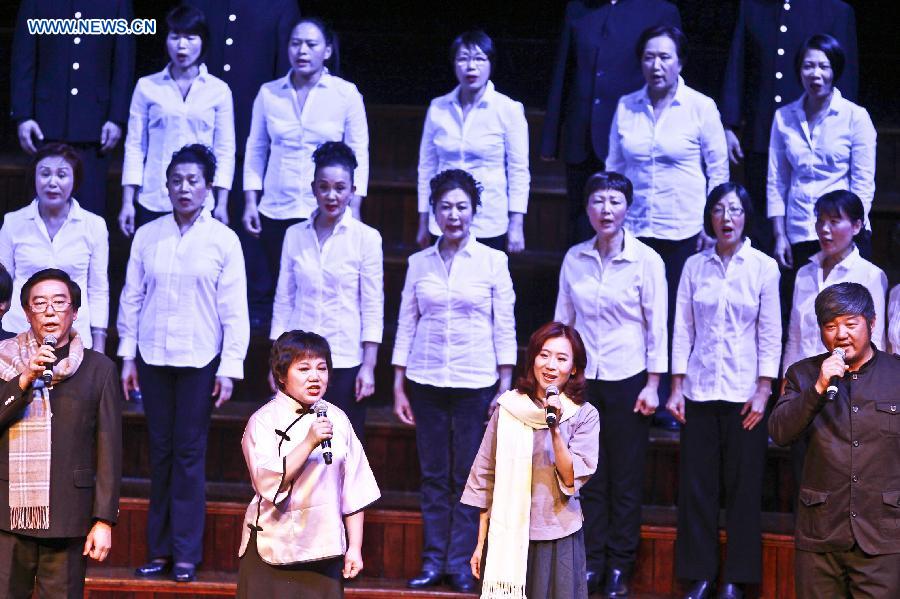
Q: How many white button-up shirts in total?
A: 12